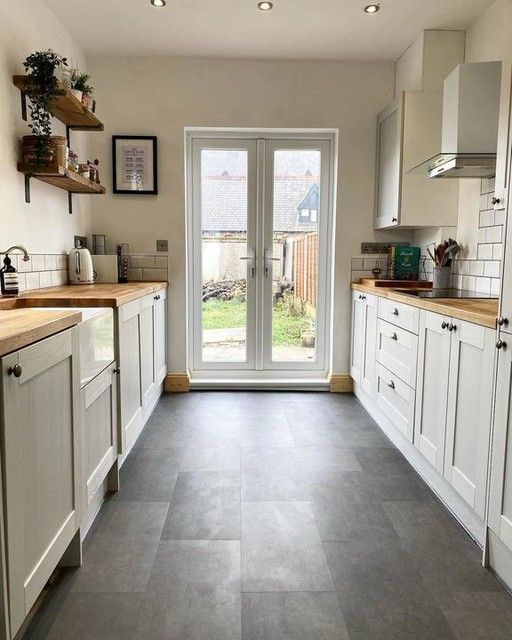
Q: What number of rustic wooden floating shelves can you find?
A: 2